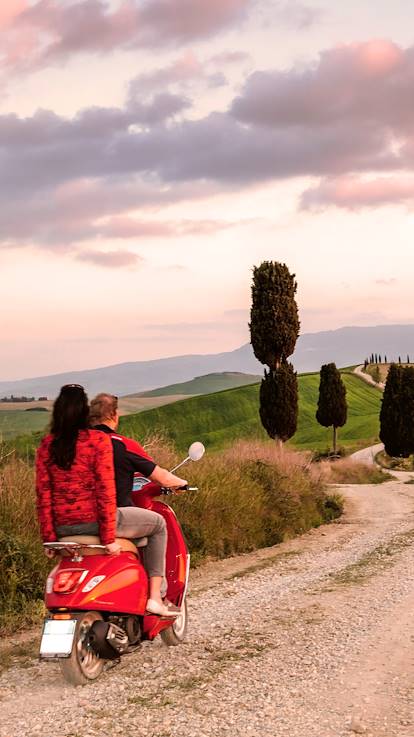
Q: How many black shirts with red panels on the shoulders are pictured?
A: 1